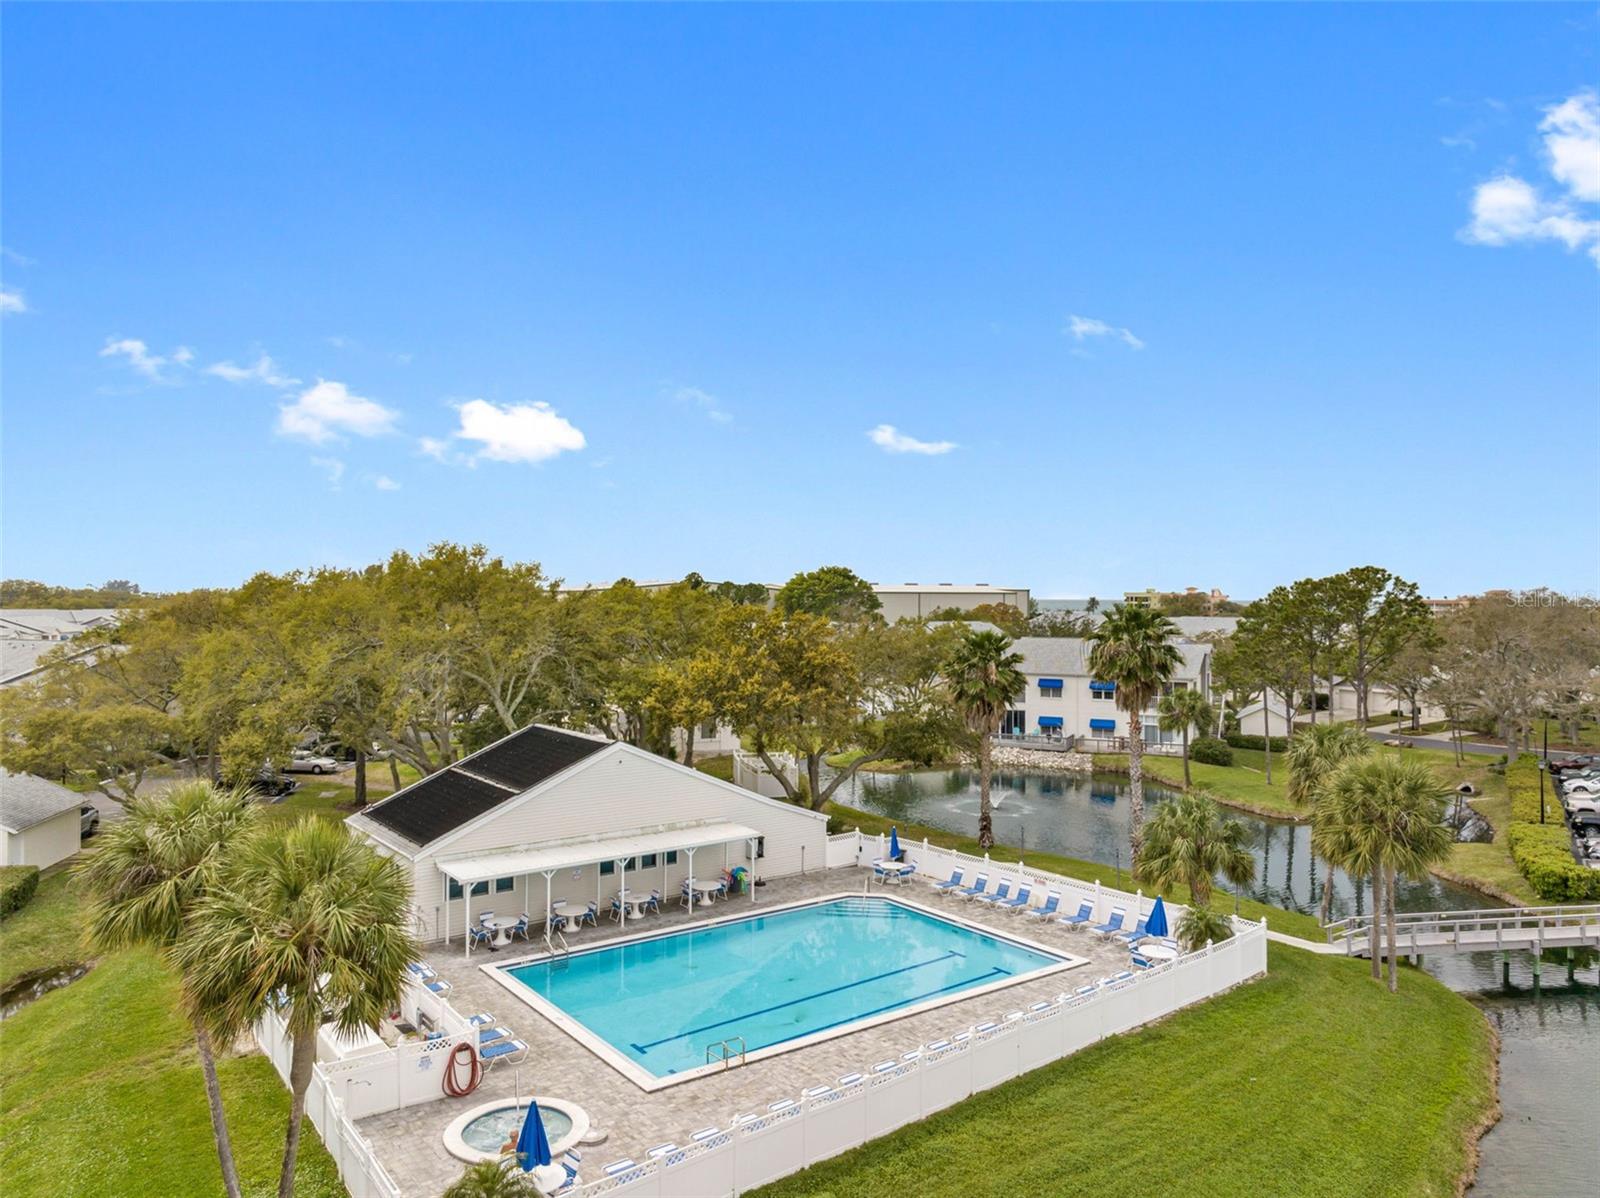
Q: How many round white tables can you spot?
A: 7